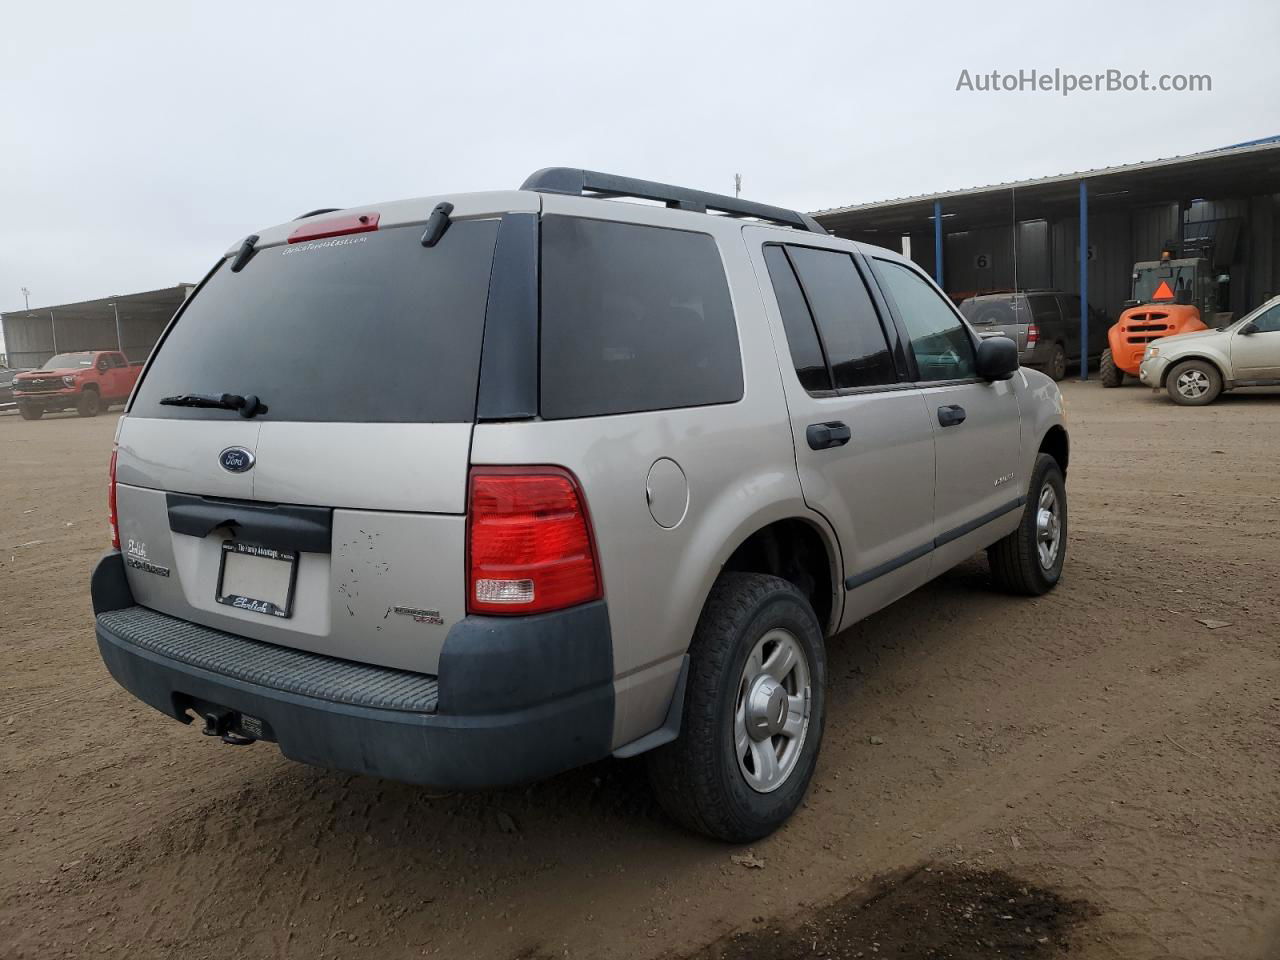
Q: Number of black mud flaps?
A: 1